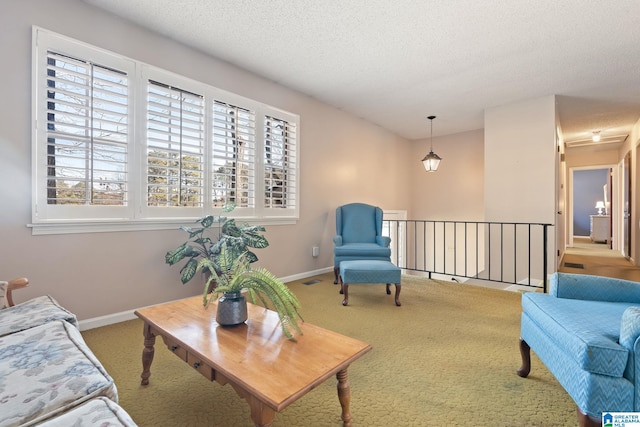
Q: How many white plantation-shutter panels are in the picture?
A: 4